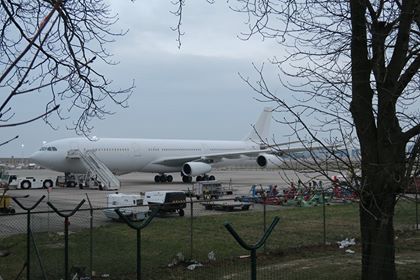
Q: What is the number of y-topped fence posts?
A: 4